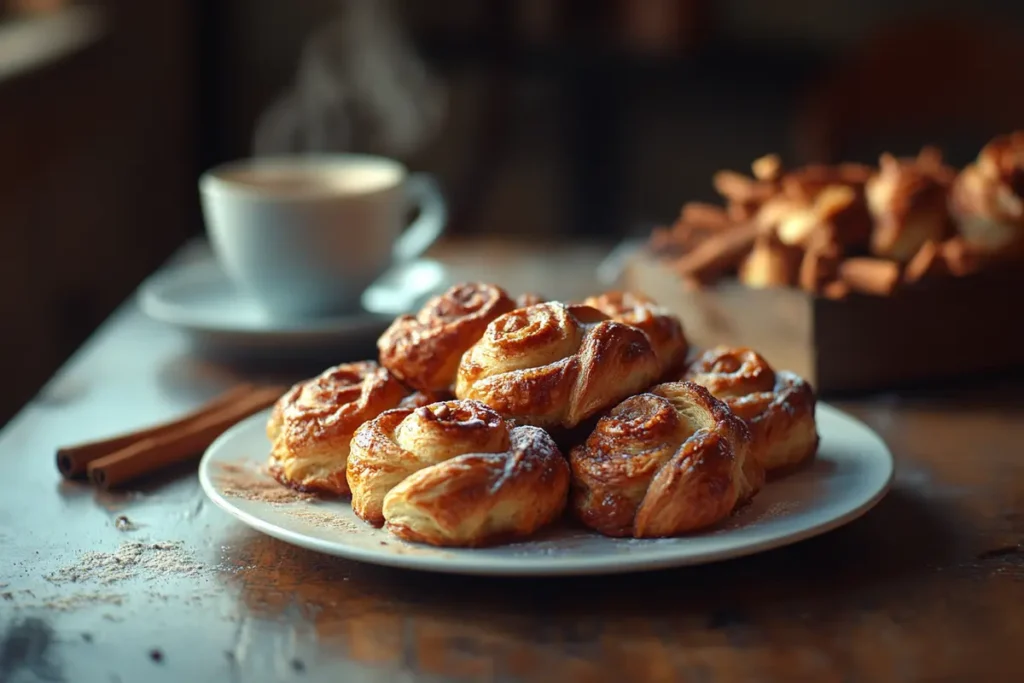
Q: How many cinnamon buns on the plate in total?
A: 7